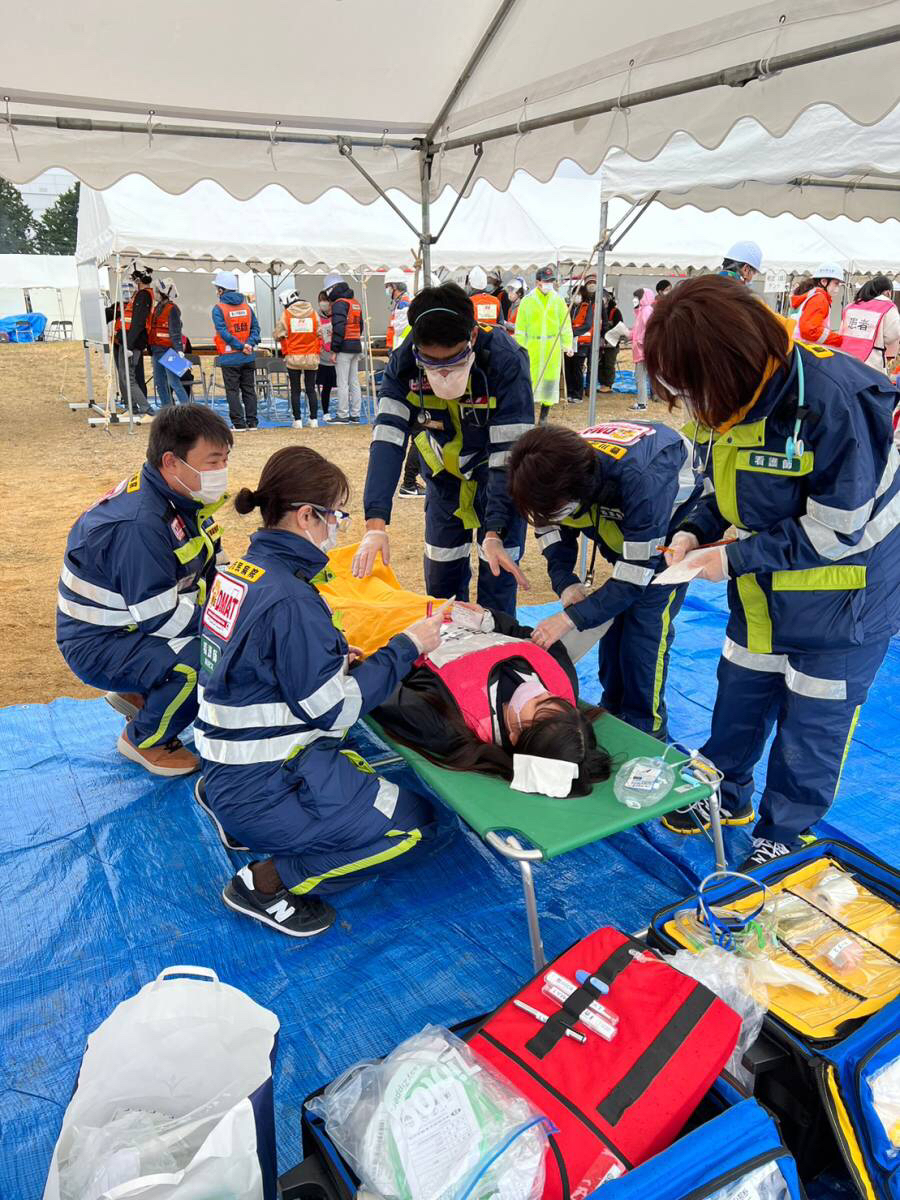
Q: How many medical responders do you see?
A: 5